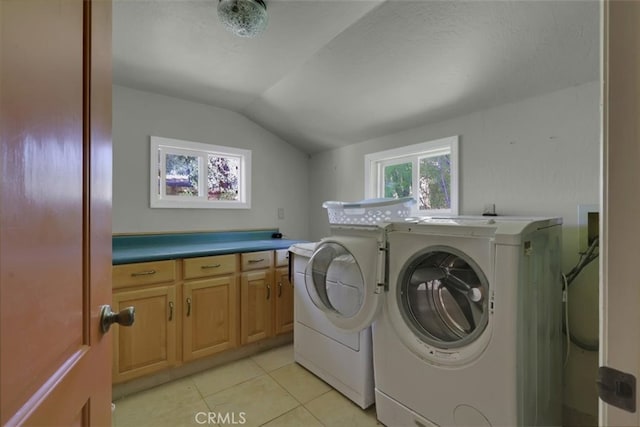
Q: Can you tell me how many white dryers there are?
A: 1